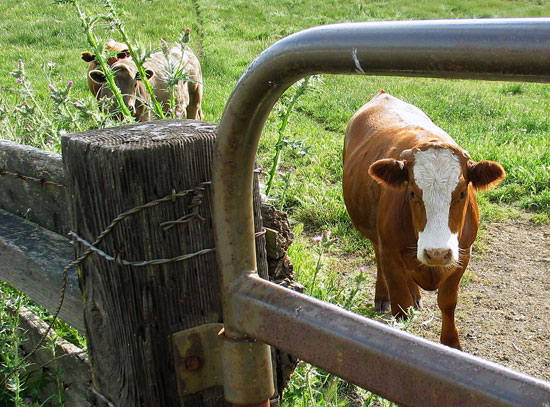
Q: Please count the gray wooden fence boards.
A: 3